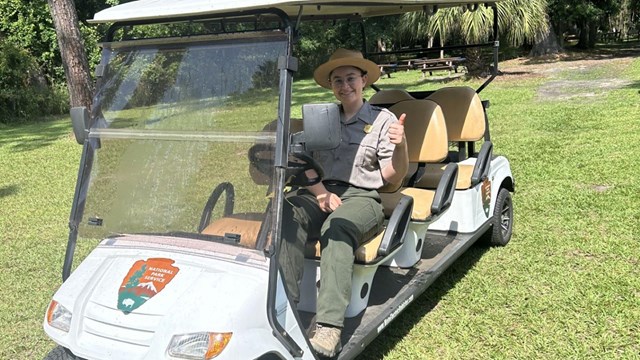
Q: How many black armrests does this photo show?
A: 4